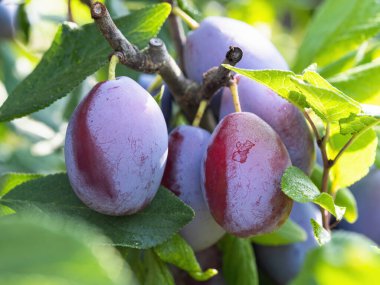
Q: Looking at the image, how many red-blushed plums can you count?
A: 3